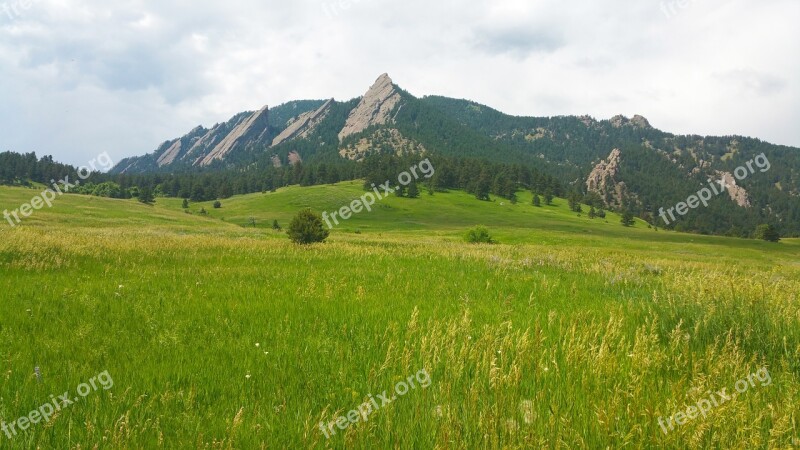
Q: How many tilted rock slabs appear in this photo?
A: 5